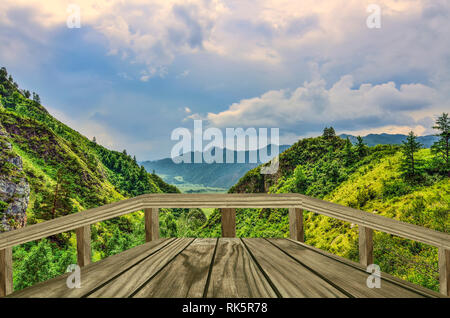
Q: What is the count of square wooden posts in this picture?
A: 7